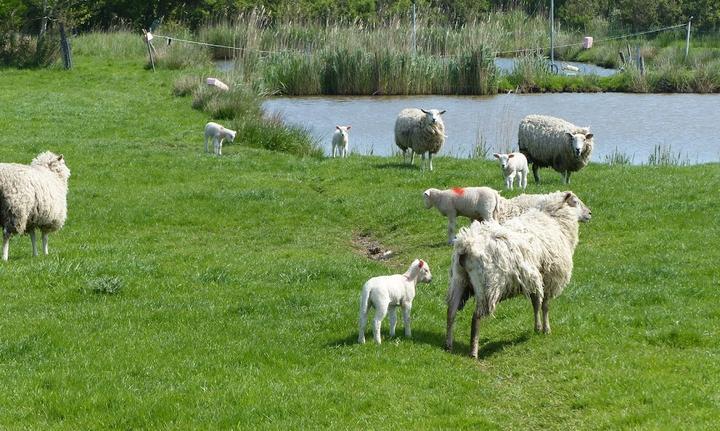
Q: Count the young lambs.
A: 5